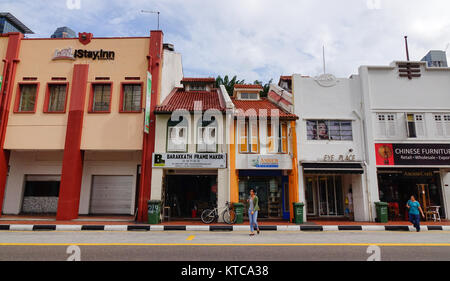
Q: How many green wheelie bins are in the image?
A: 4